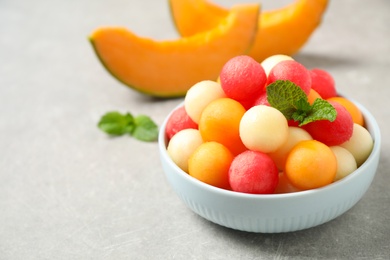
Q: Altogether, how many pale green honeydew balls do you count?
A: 7